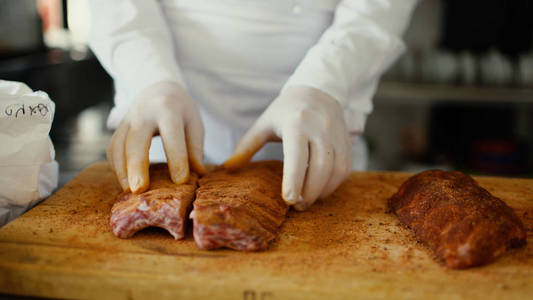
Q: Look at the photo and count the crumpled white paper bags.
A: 1